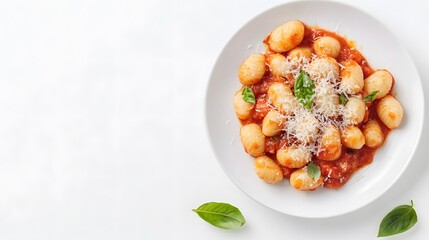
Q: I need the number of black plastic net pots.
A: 0